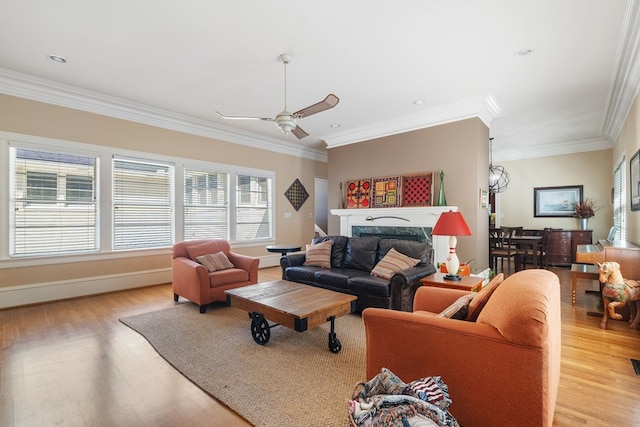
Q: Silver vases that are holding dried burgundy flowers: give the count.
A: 1